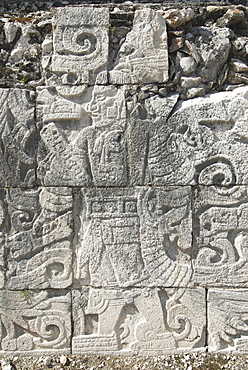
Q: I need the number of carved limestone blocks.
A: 11